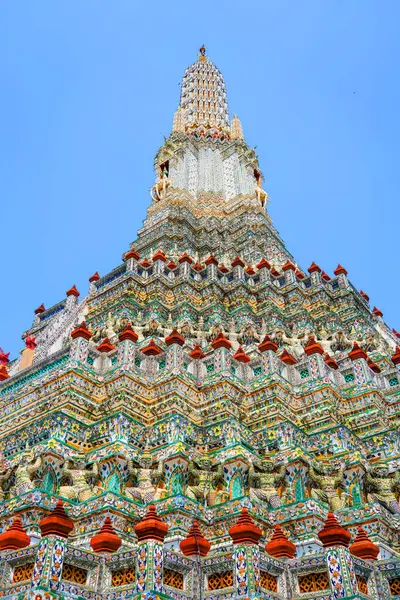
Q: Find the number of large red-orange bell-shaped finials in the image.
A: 9